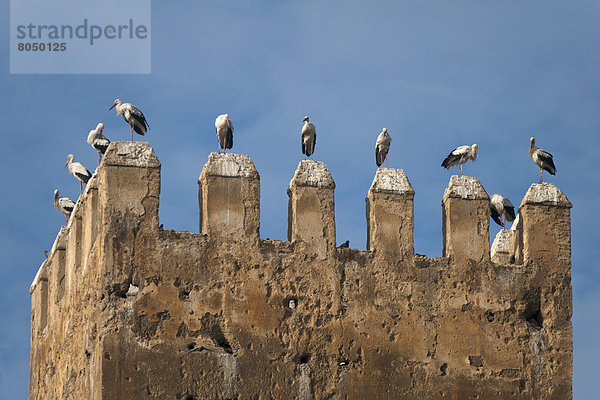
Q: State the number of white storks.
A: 10